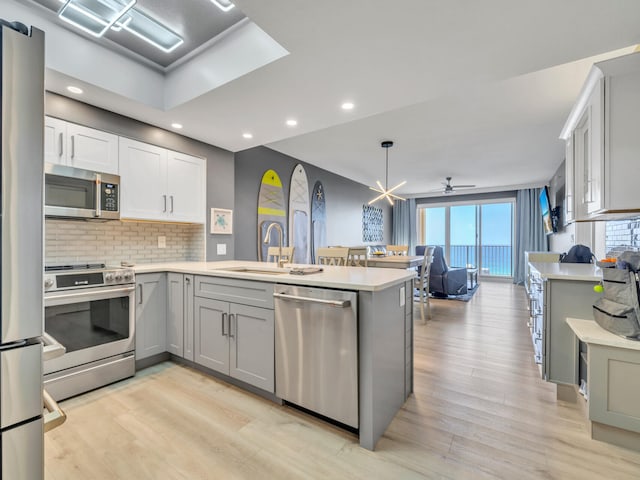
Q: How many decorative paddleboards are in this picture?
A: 3